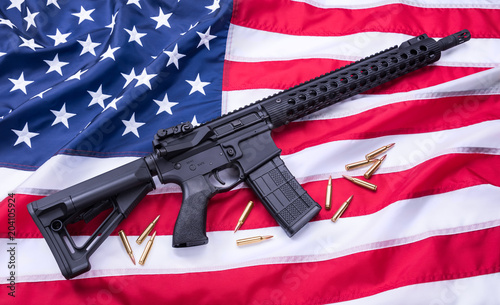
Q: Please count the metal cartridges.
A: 11